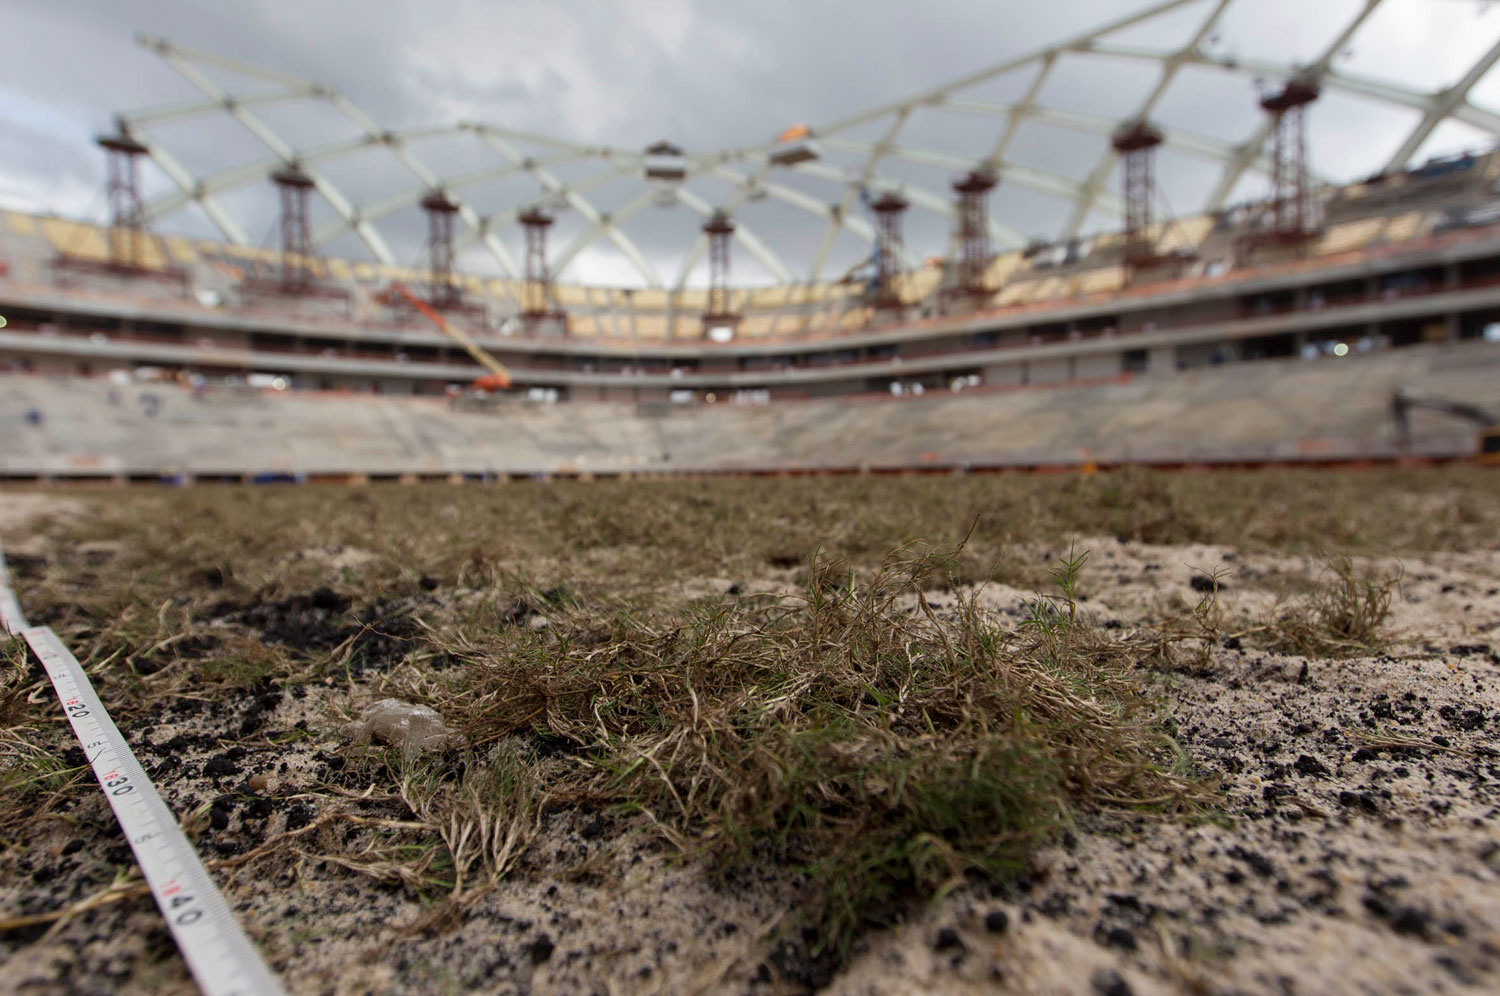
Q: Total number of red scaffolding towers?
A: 9